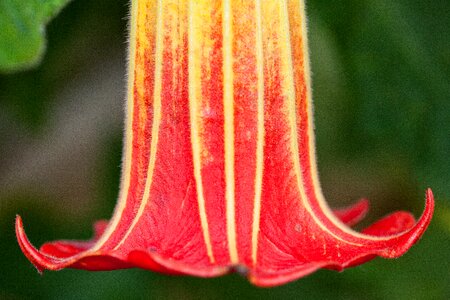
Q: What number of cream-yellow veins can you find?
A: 7